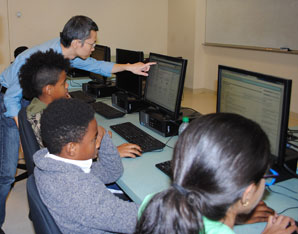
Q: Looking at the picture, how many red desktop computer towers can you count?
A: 0